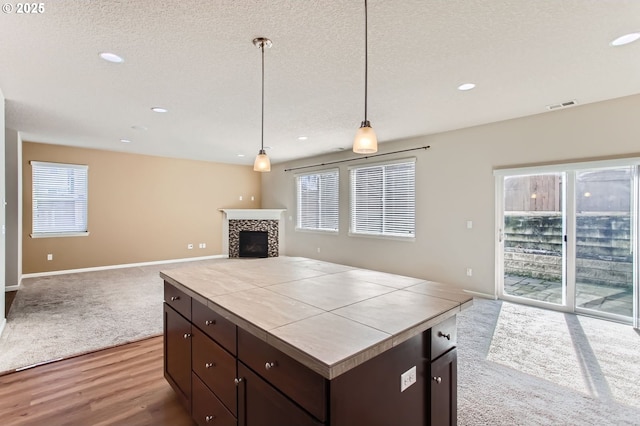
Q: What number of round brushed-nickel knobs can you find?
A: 9